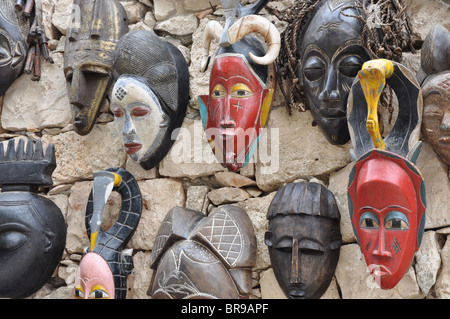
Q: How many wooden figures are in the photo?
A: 11